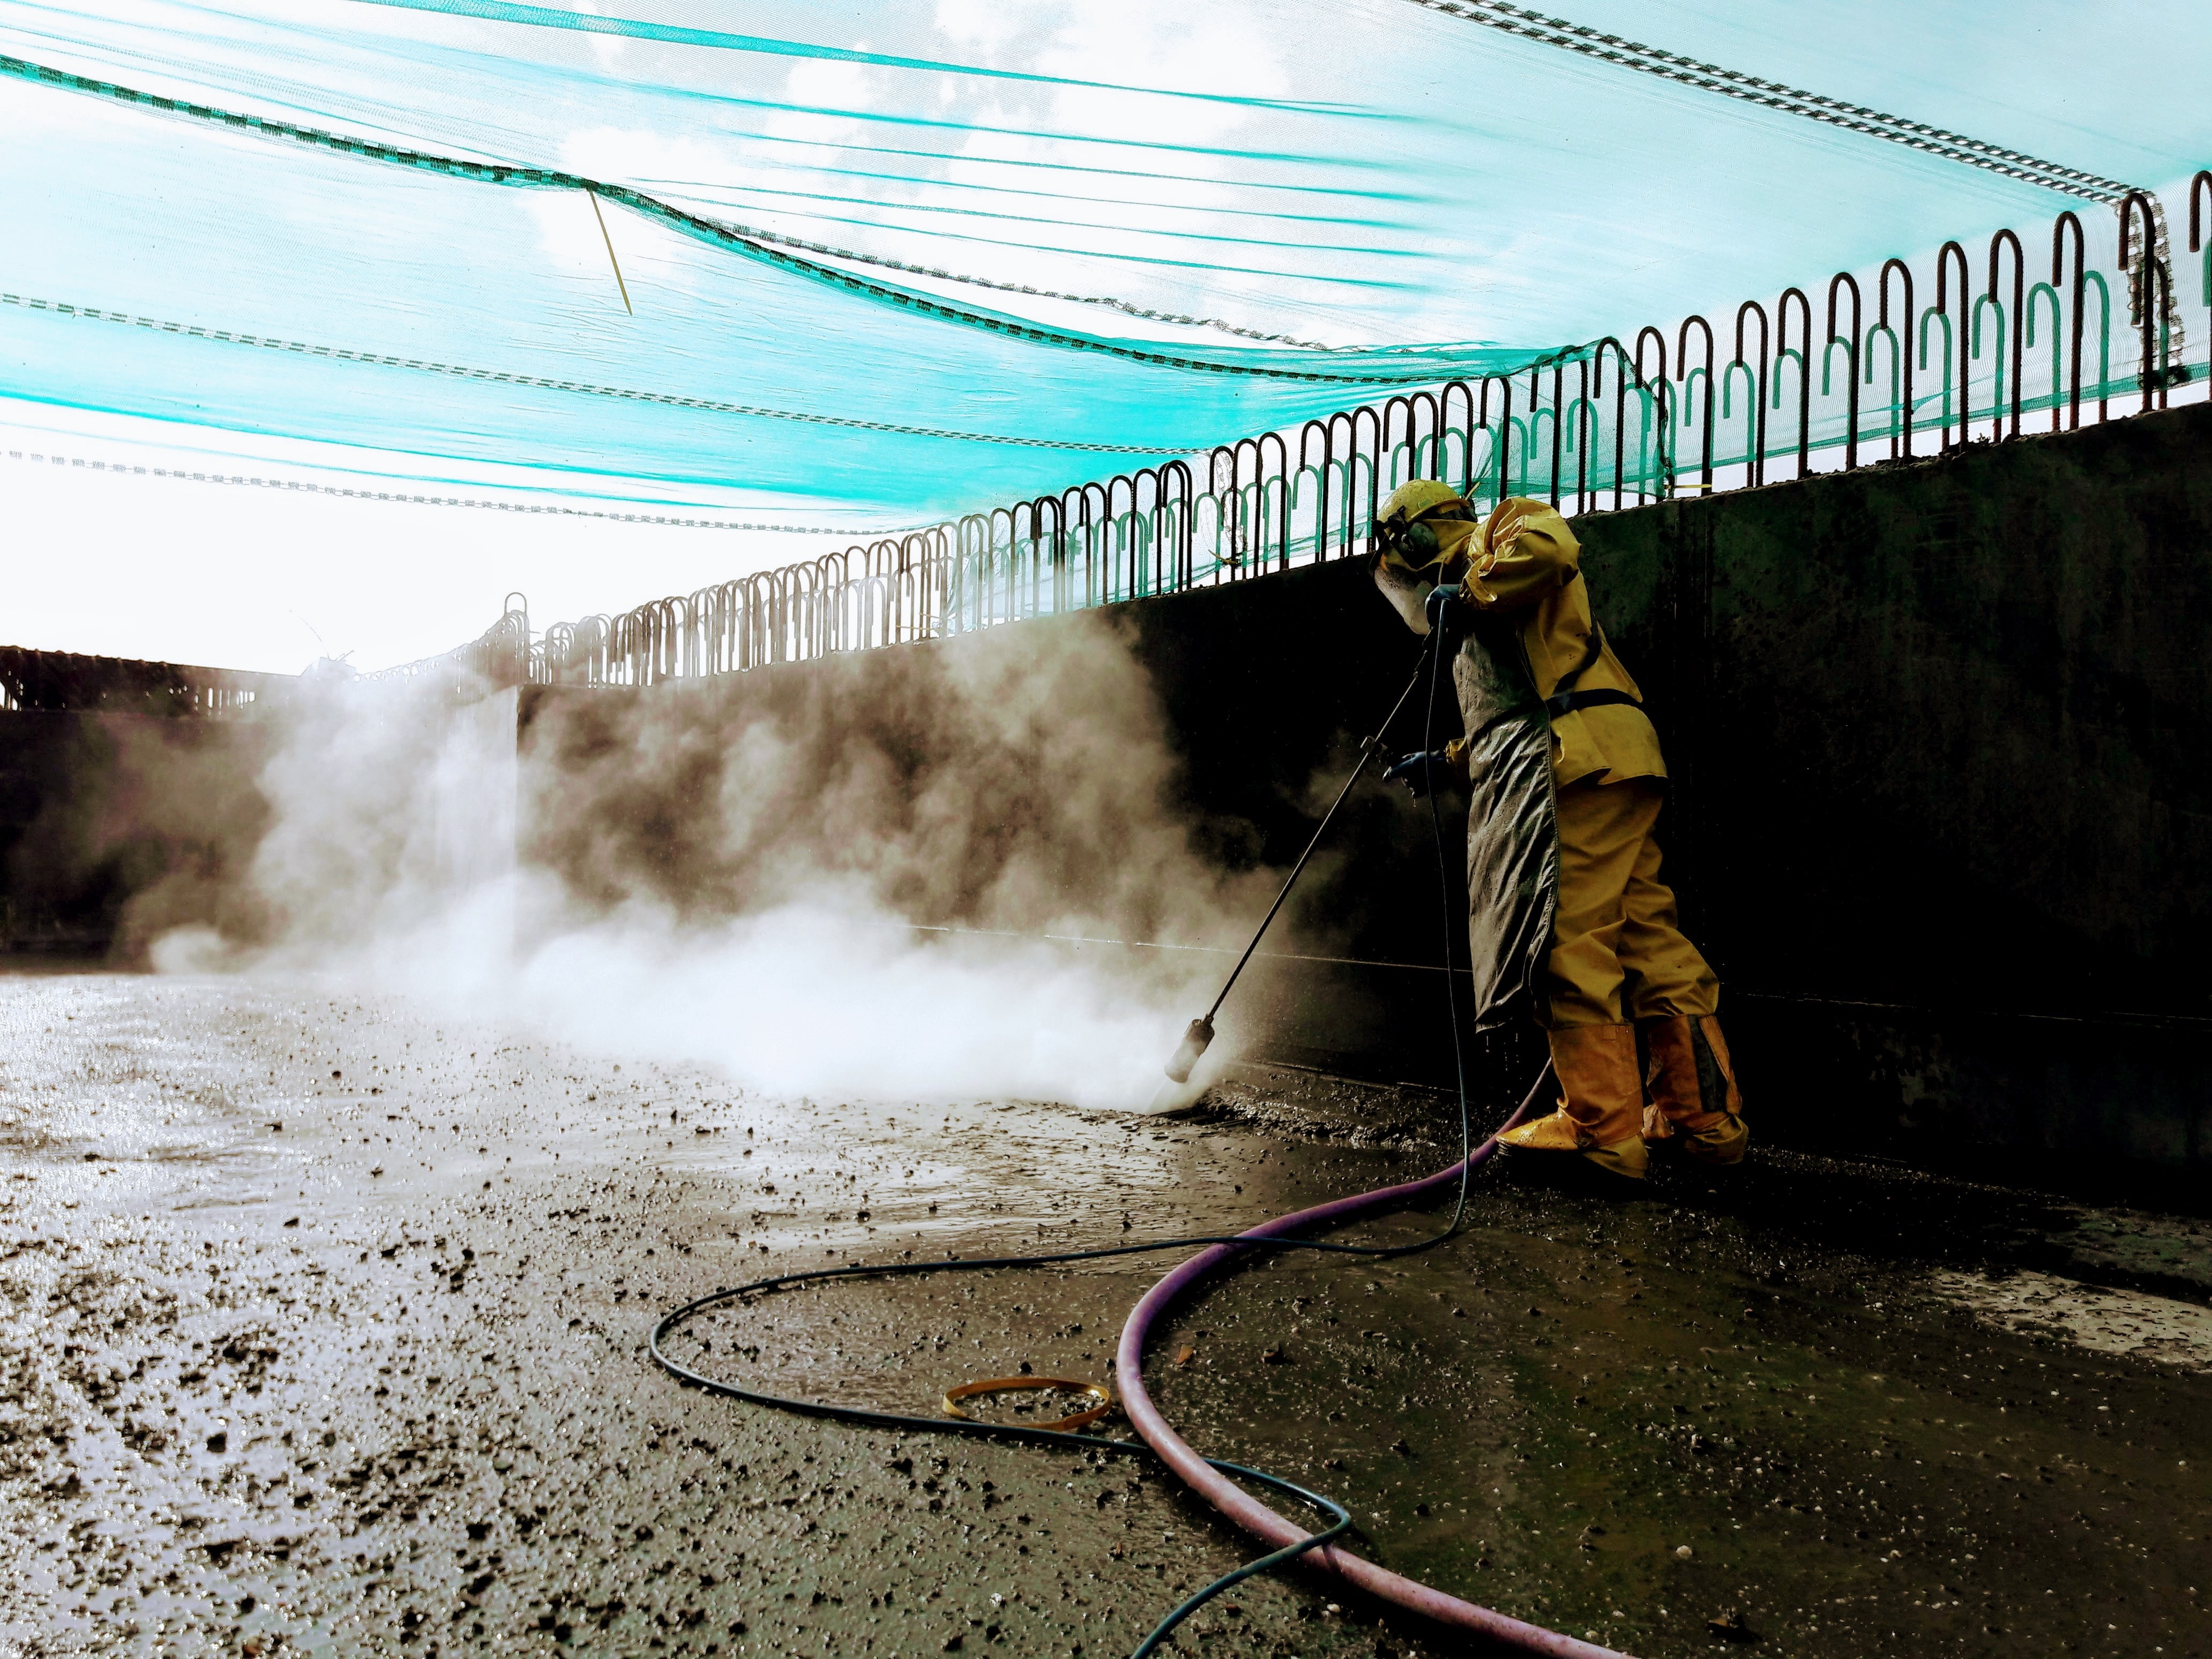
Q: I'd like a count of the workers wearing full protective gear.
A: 1